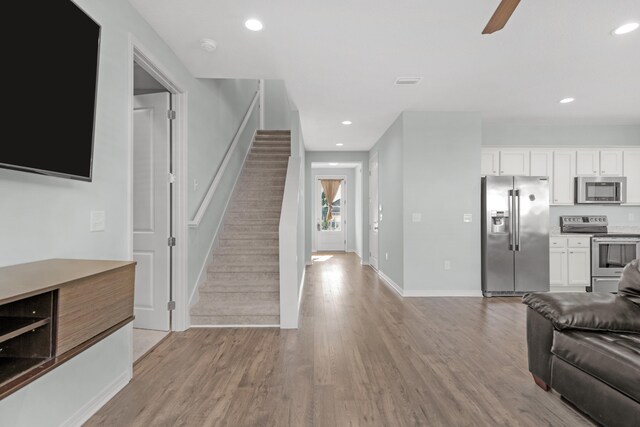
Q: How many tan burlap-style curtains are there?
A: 1